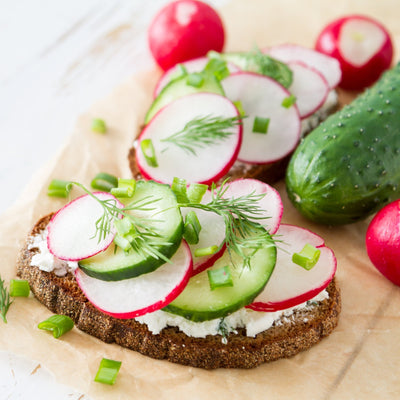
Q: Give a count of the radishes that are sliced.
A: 10